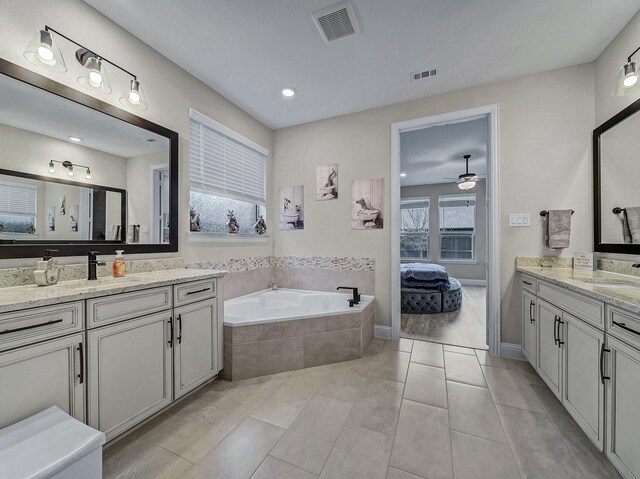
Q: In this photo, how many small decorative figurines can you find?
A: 3